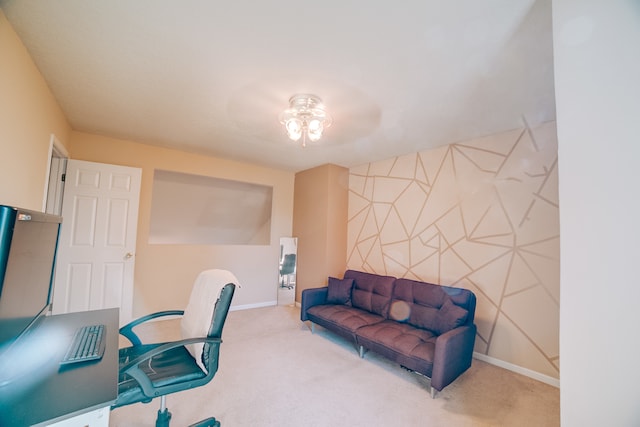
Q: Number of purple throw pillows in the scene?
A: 2